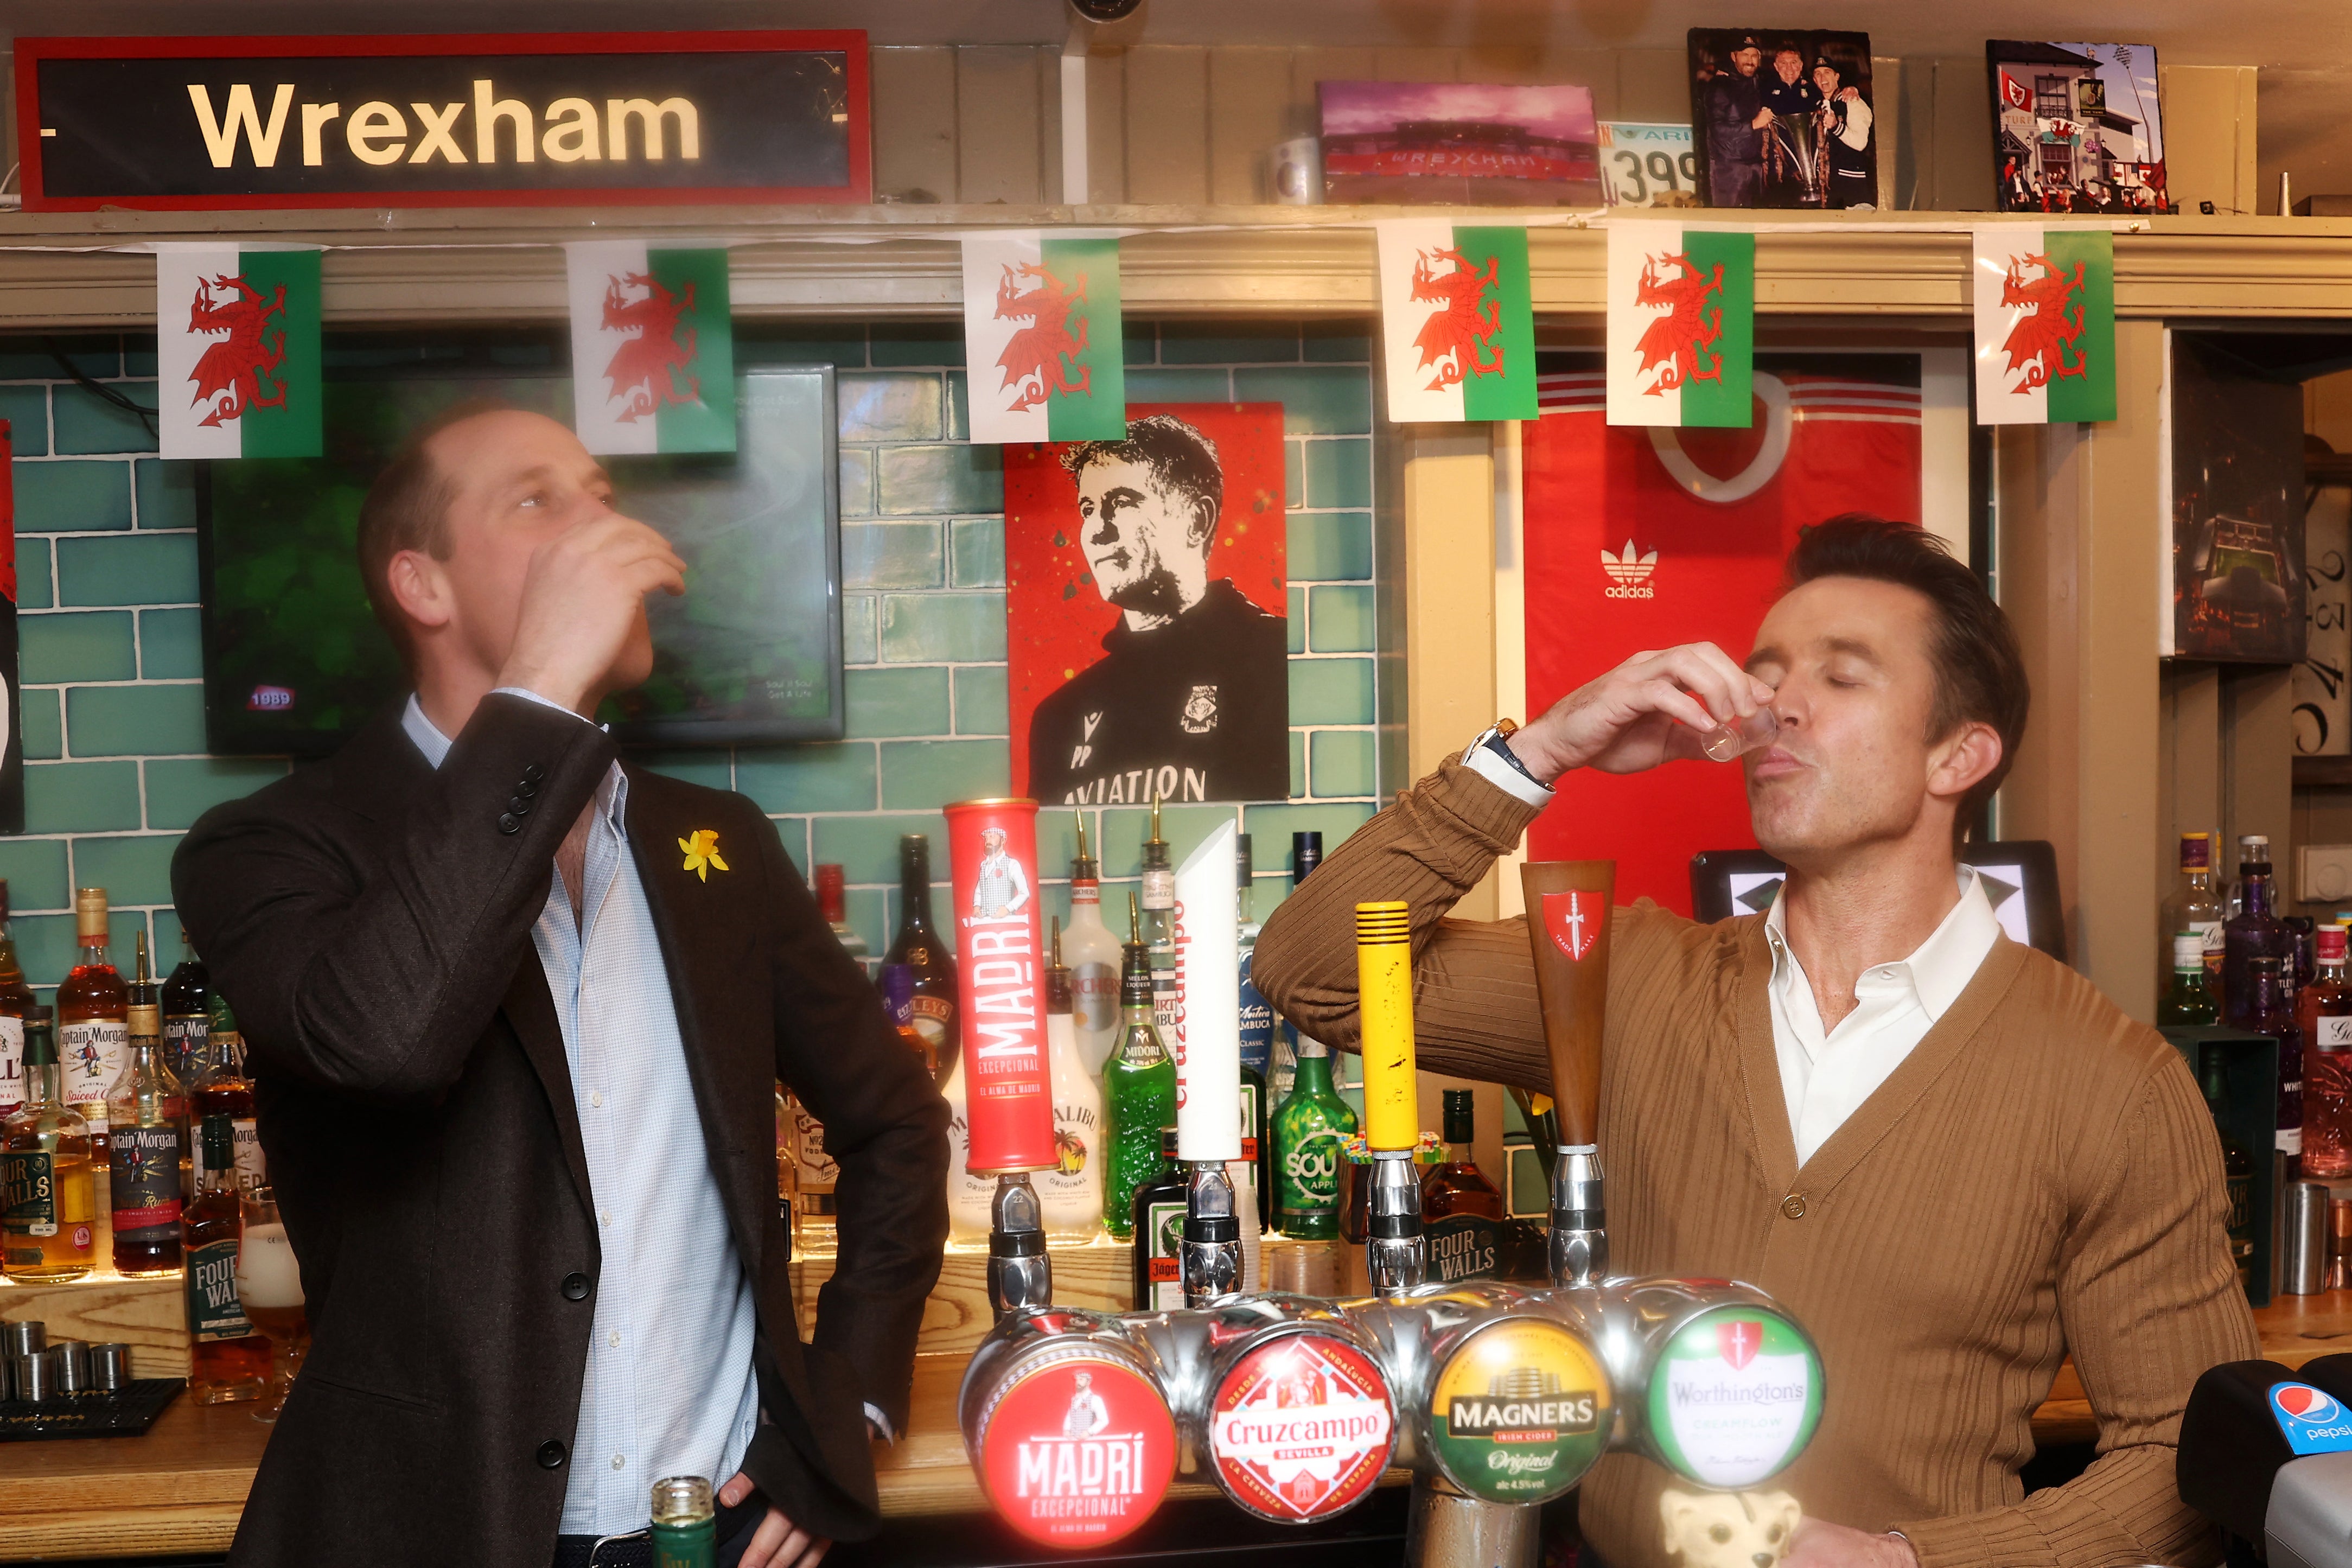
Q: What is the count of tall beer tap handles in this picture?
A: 4